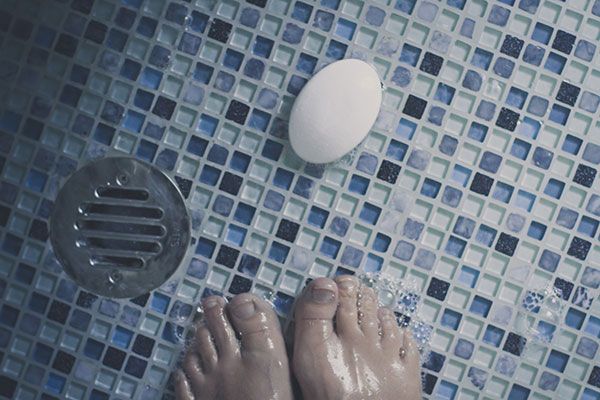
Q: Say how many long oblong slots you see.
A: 5